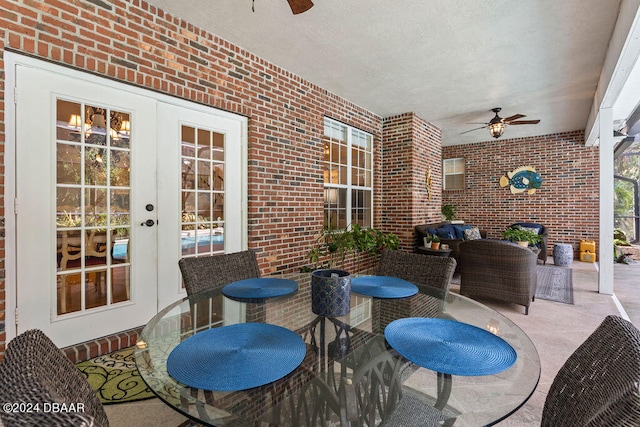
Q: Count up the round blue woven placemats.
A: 4